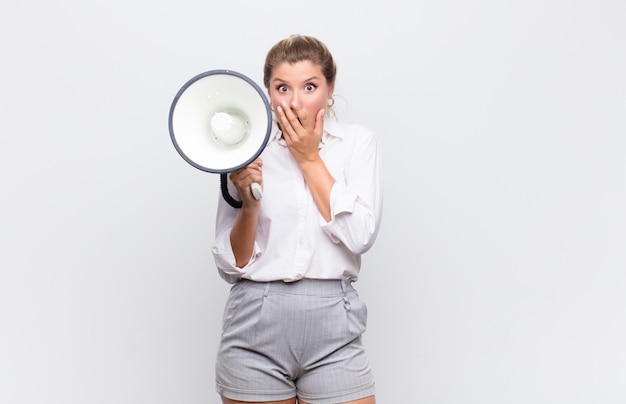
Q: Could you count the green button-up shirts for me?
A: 0